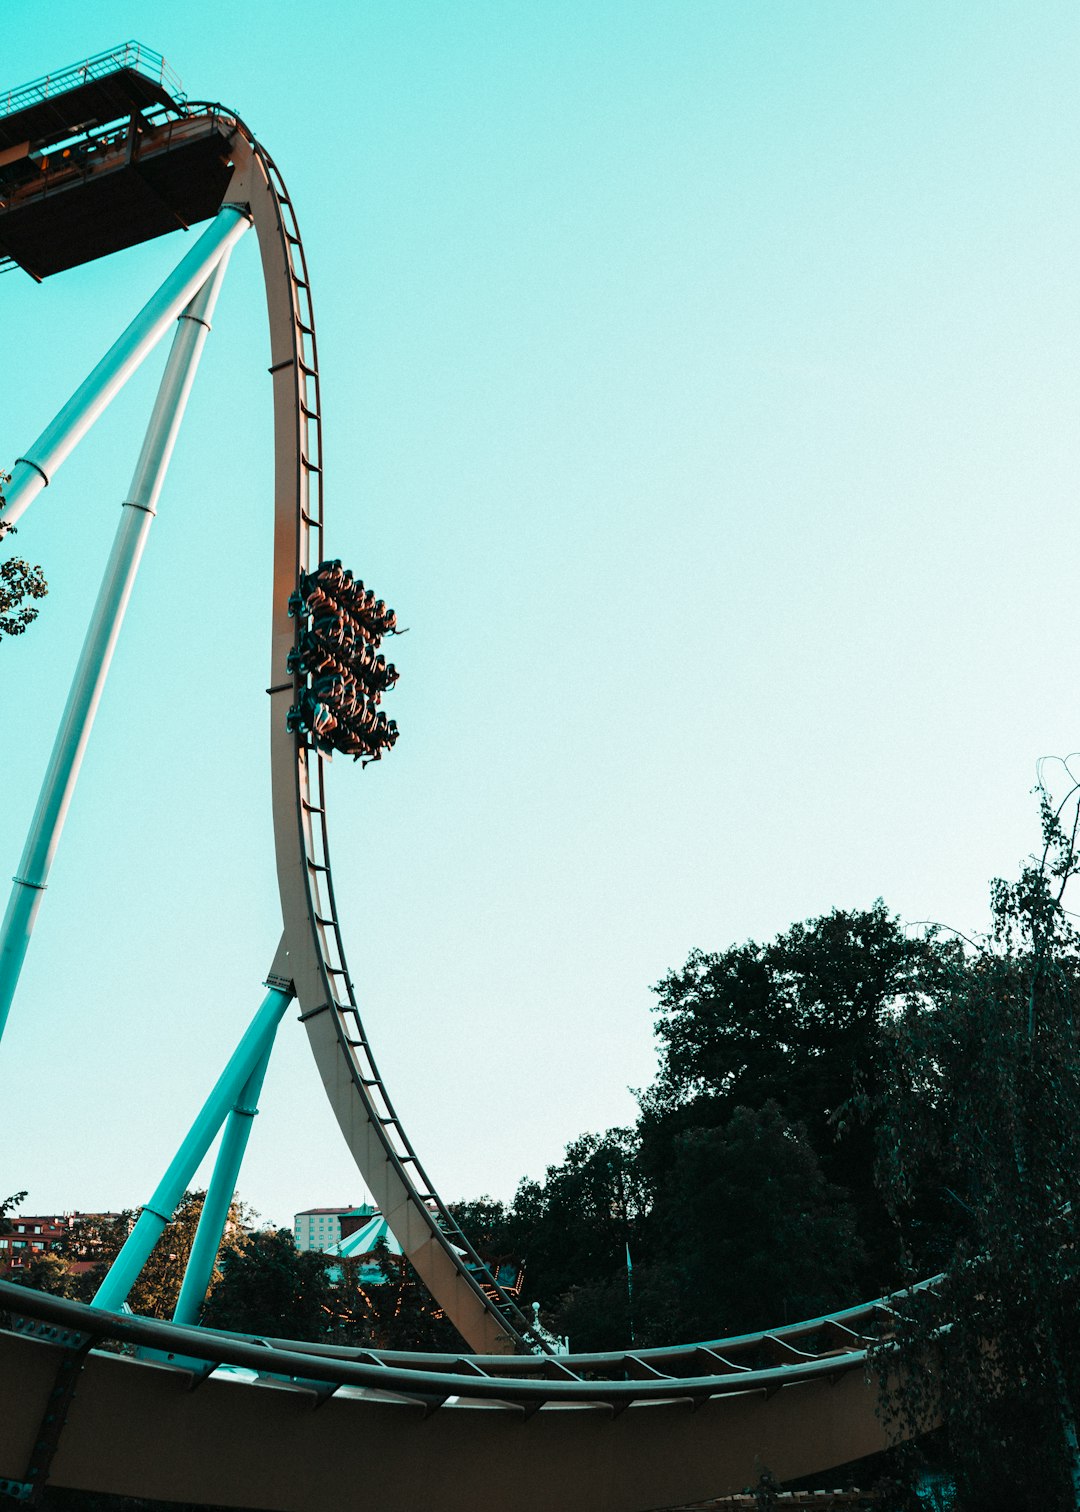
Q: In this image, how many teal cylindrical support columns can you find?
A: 4